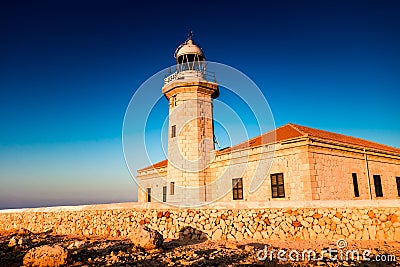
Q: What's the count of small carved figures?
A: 0